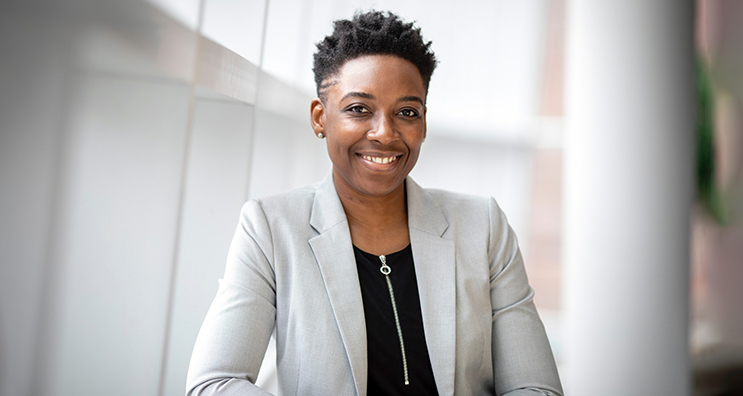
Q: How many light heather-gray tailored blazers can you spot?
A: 1